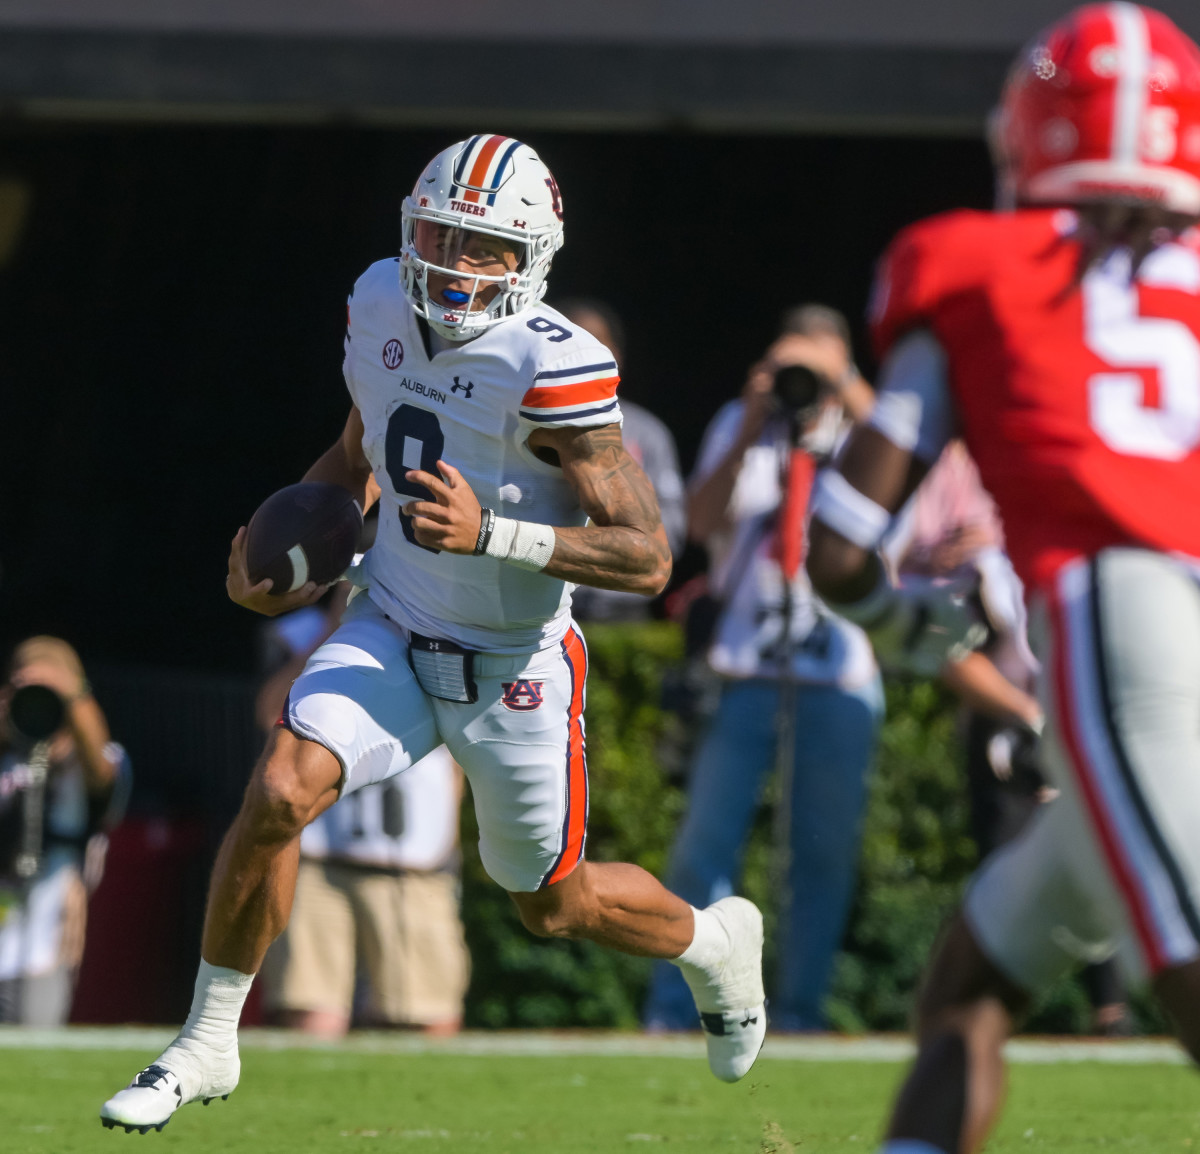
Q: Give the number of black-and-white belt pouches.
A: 1